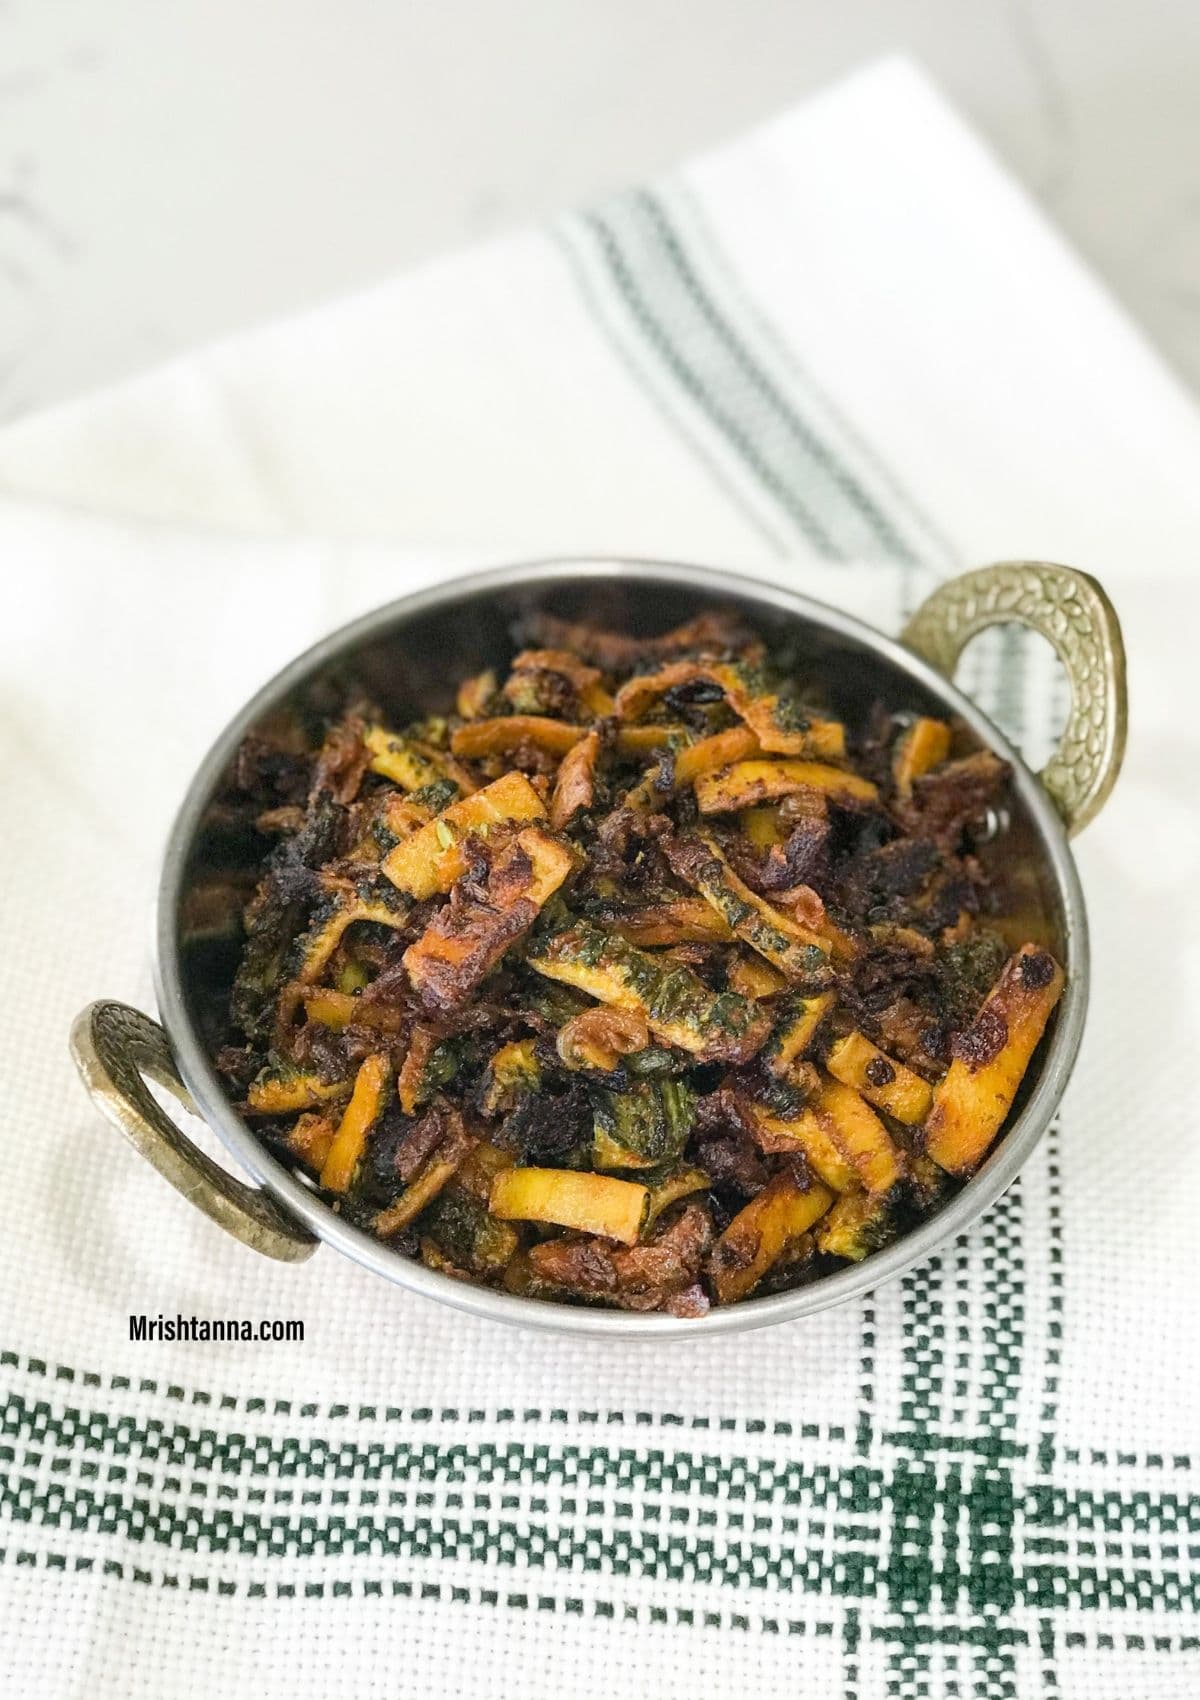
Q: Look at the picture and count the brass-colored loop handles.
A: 2